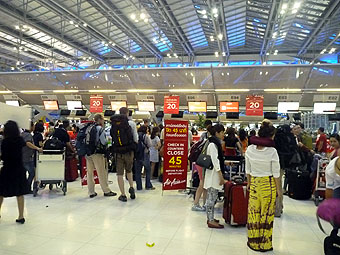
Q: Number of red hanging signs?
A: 3